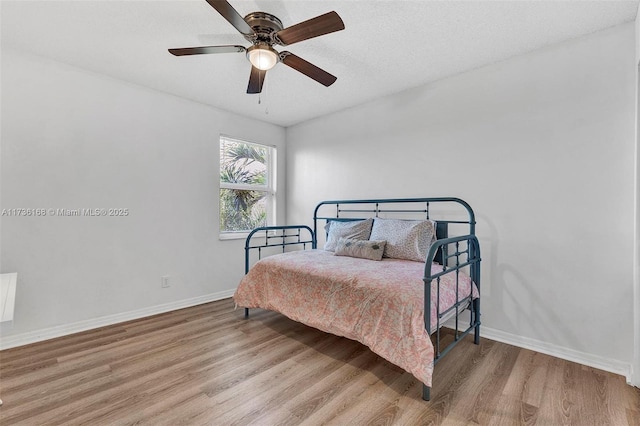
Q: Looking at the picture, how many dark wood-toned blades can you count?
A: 5